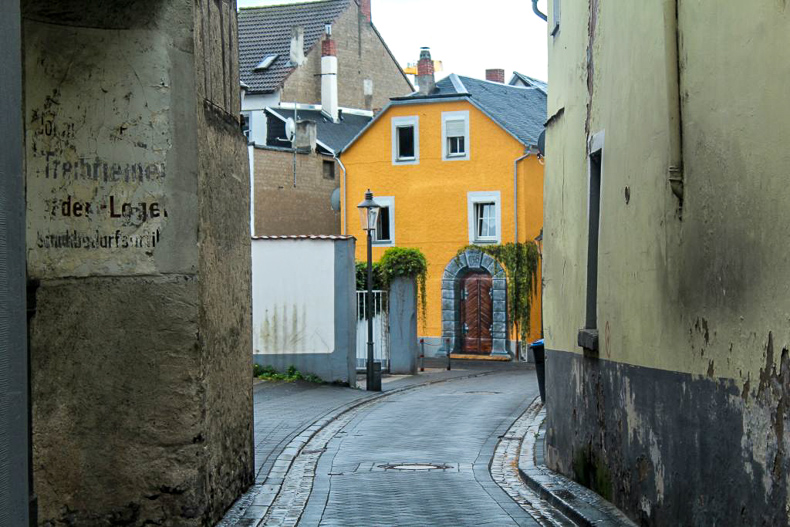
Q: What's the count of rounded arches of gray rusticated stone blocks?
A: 1